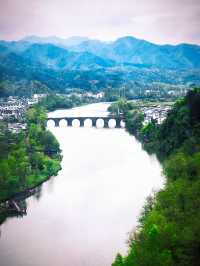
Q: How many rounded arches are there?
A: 7